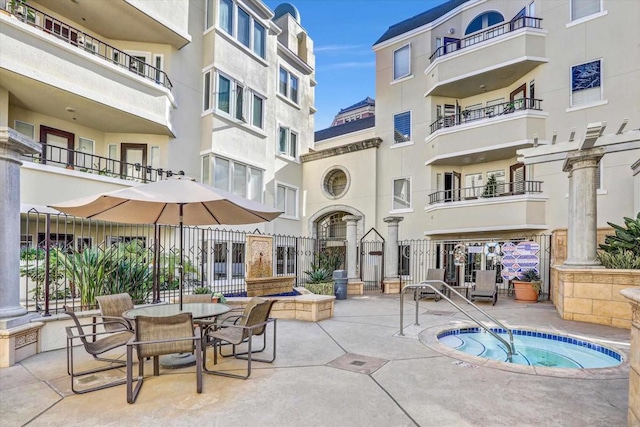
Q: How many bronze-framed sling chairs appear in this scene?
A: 6